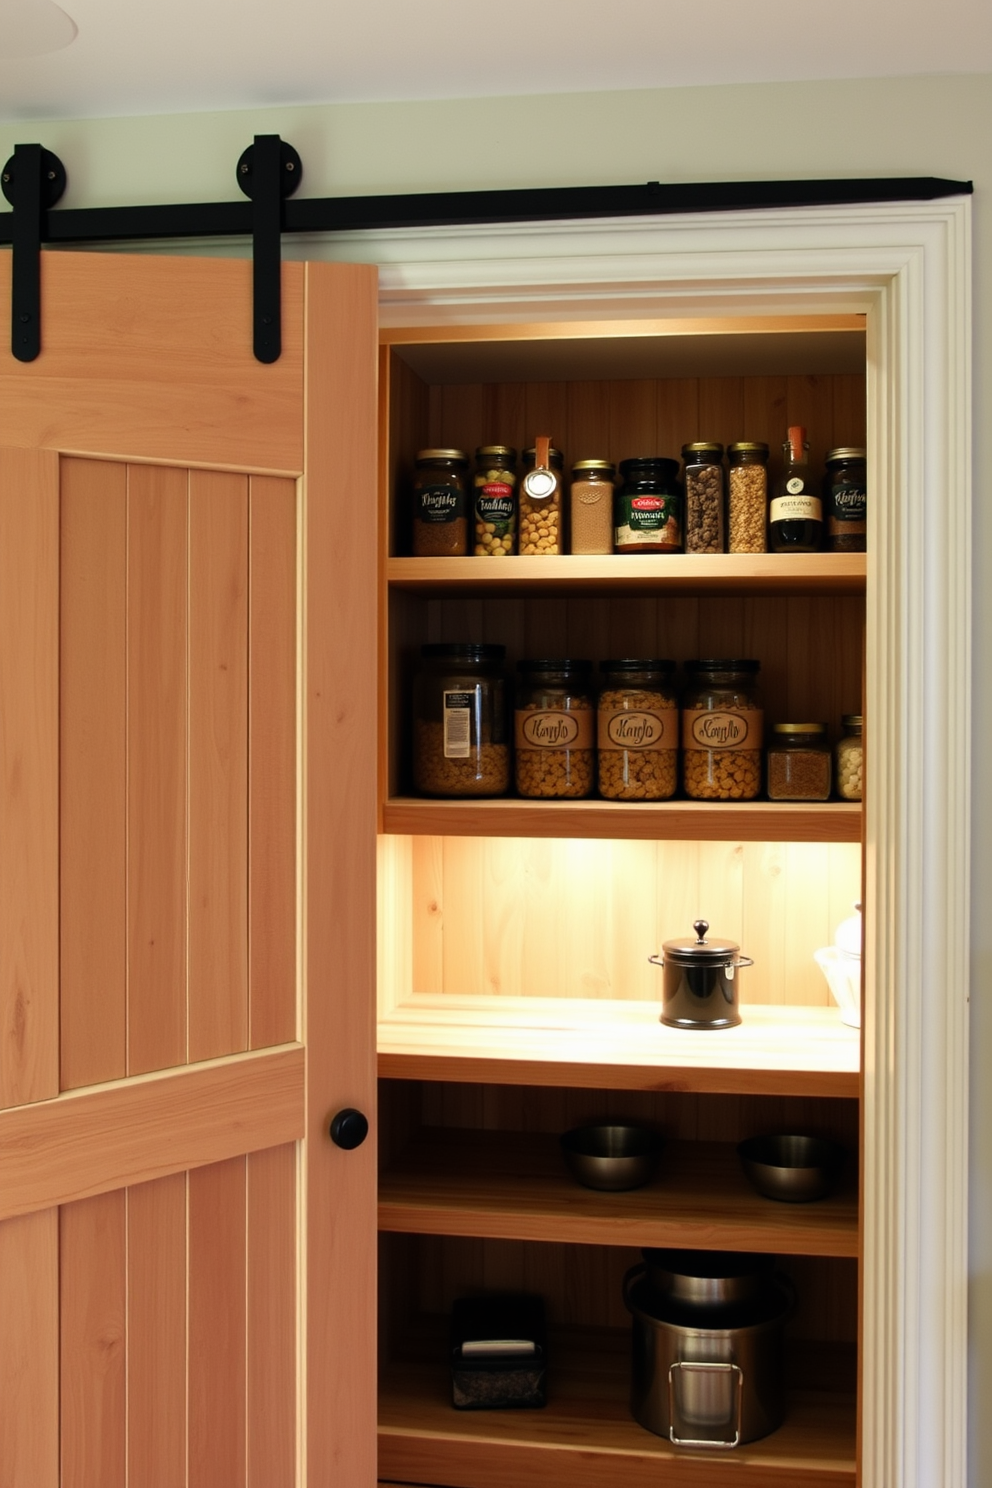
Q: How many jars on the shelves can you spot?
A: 14